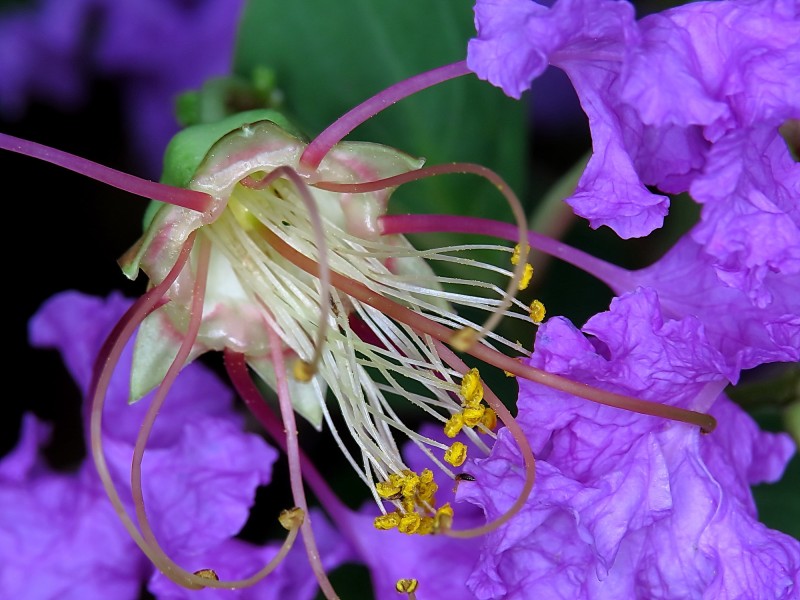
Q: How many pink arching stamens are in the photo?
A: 6